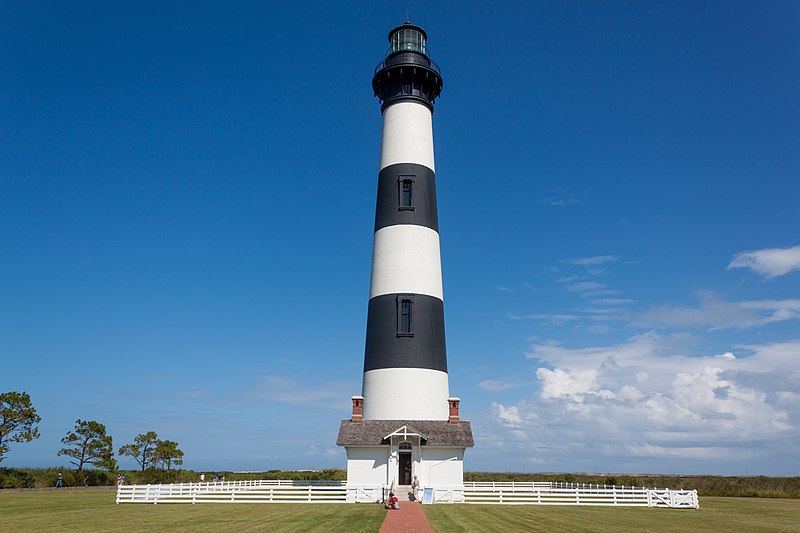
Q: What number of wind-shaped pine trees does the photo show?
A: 4